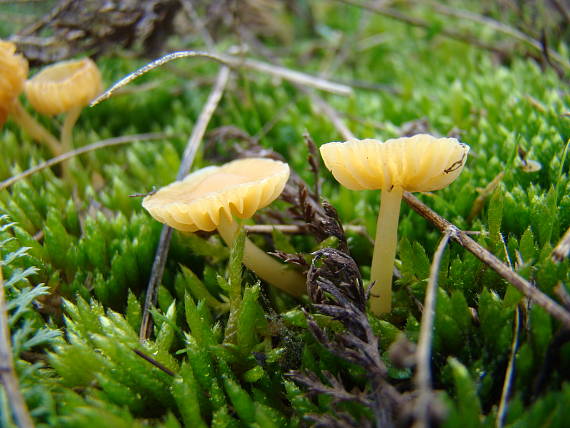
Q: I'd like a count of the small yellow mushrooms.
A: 4